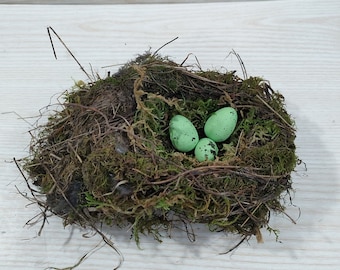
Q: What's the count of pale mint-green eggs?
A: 3